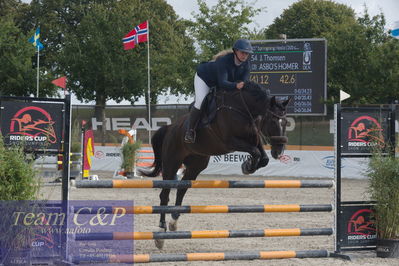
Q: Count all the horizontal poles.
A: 4